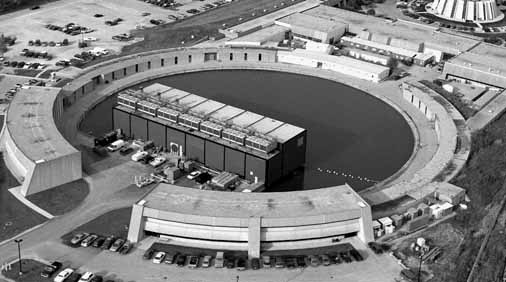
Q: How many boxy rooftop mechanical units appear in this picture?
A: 7